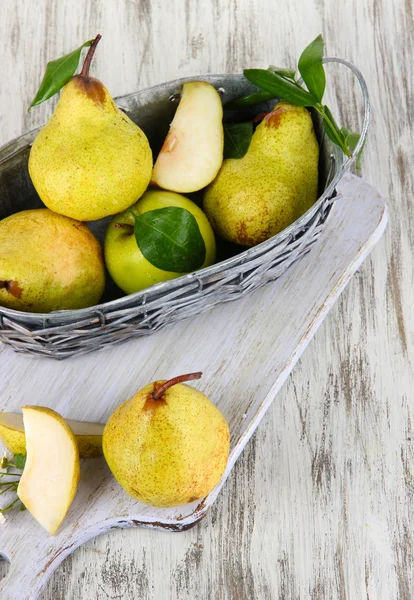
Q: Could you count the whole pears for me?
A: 4